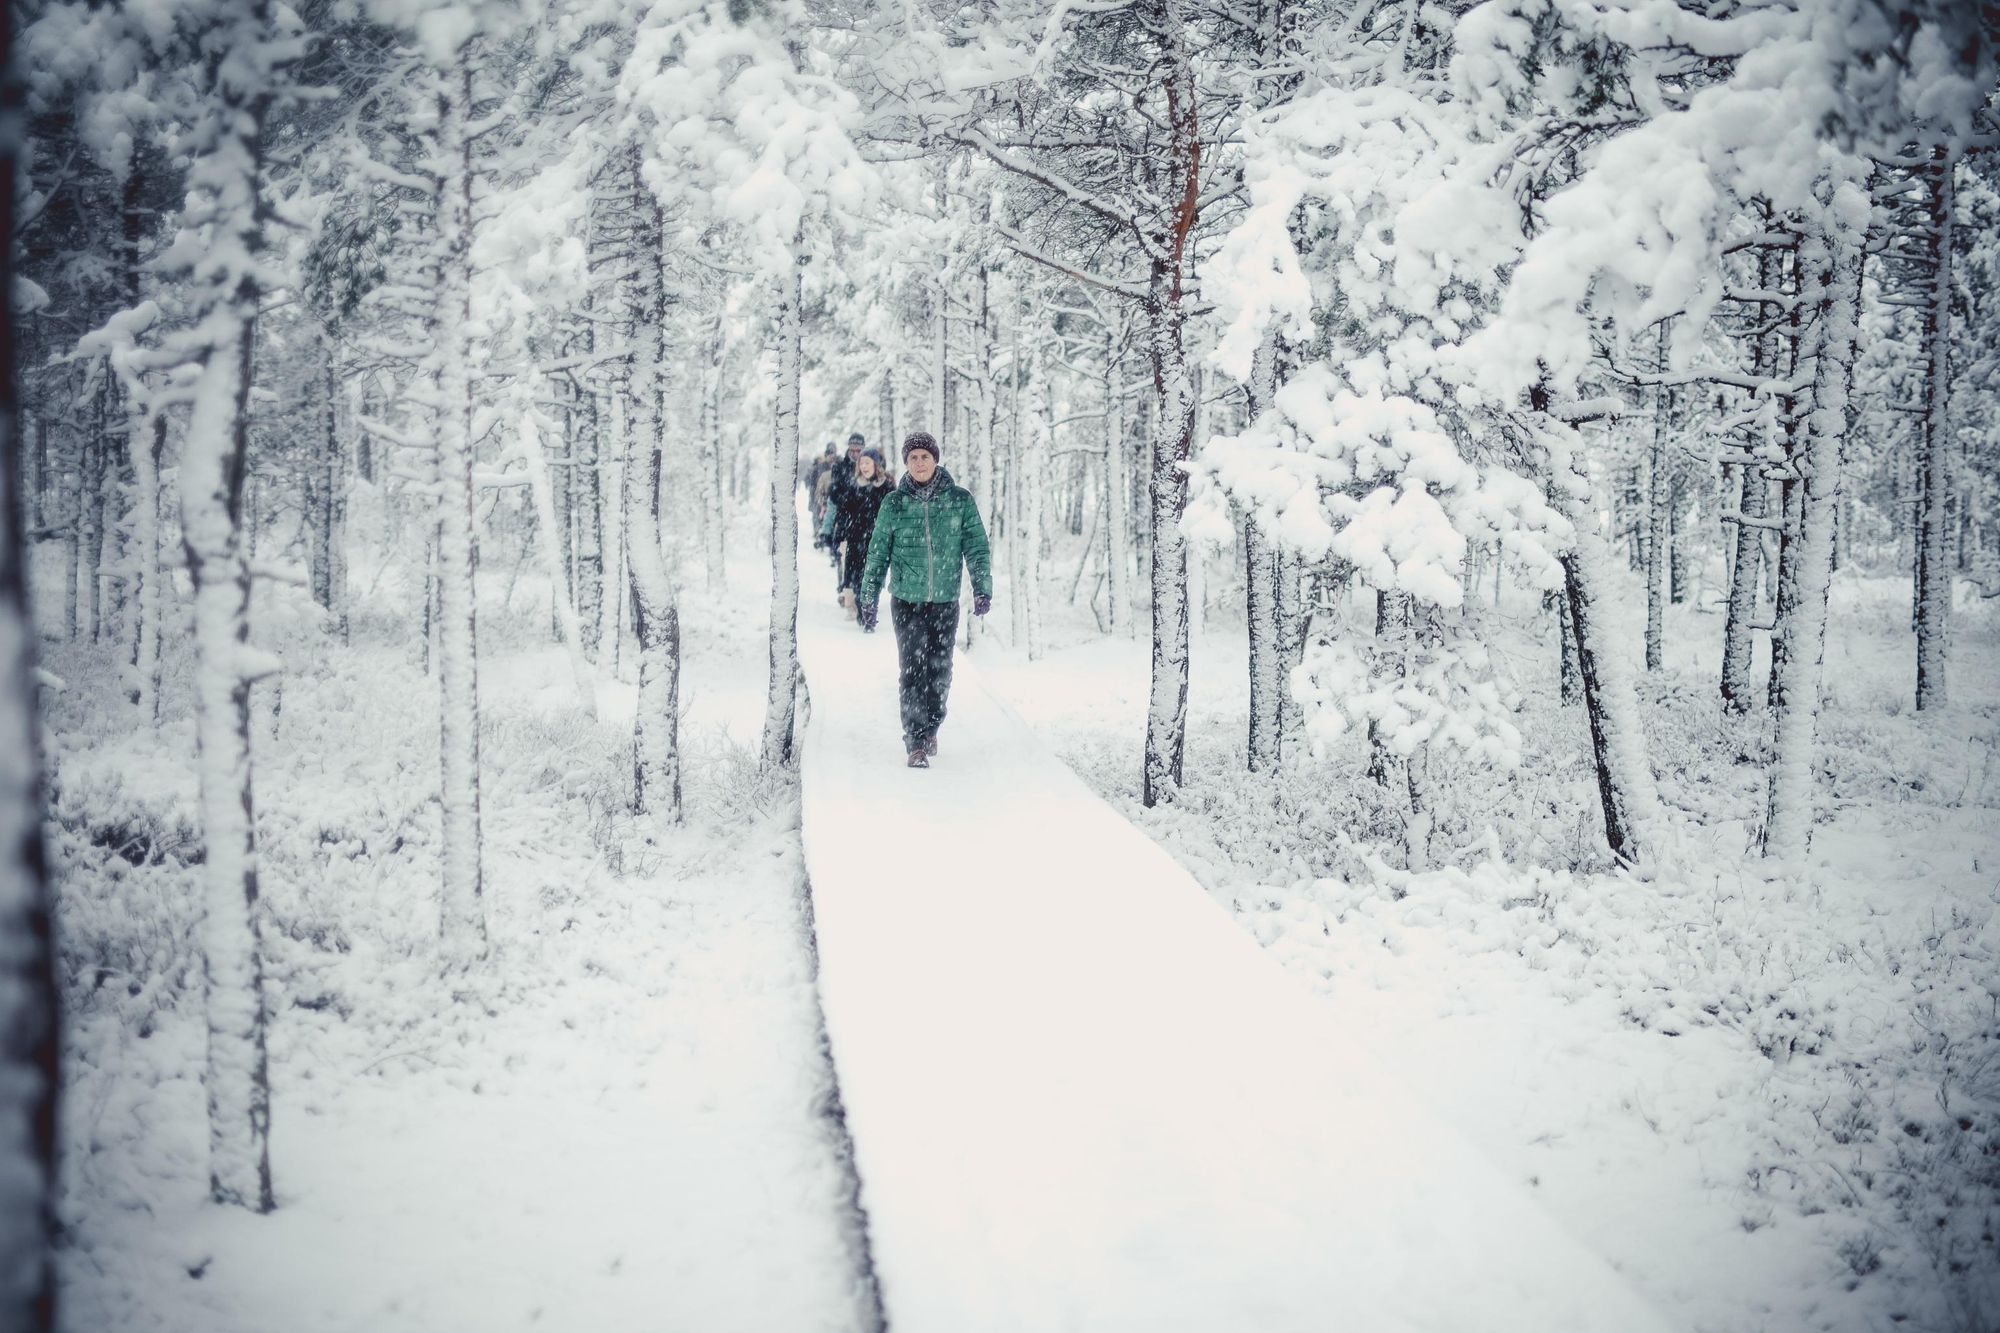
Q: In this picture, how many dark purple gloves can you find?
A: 2